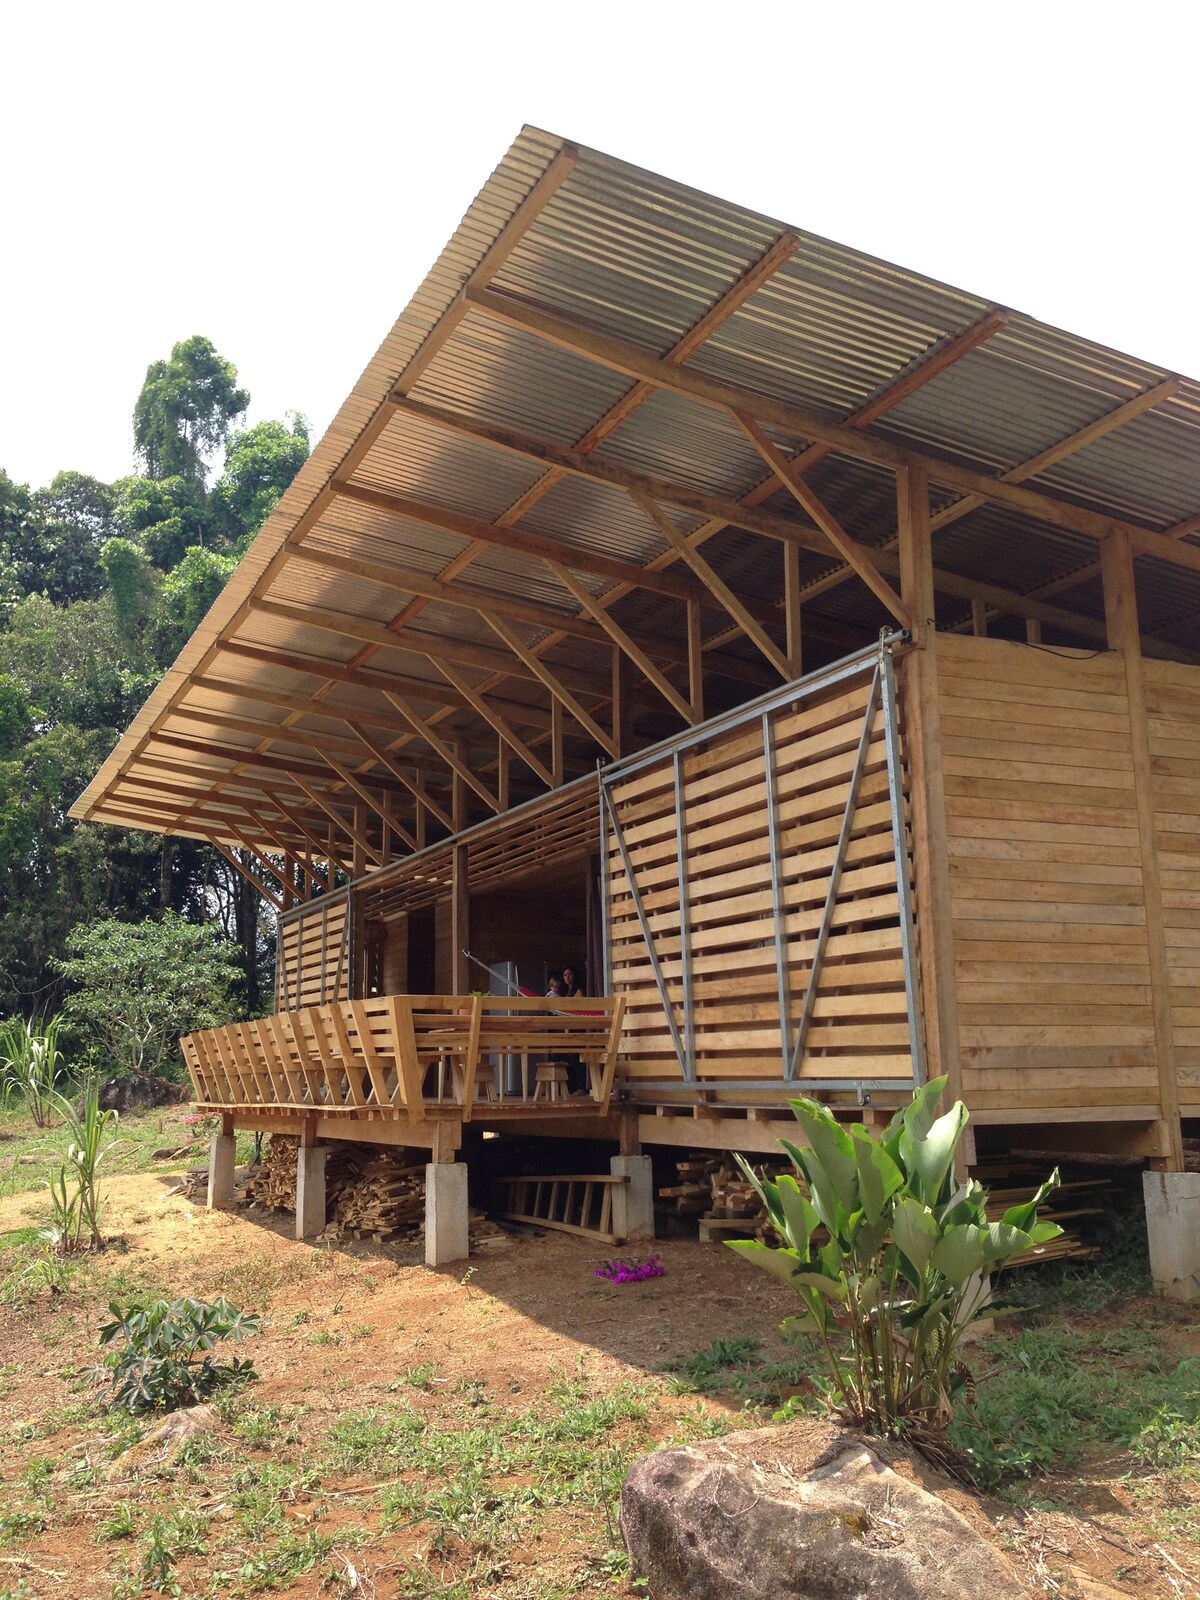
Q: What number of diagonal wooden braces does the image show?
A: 13